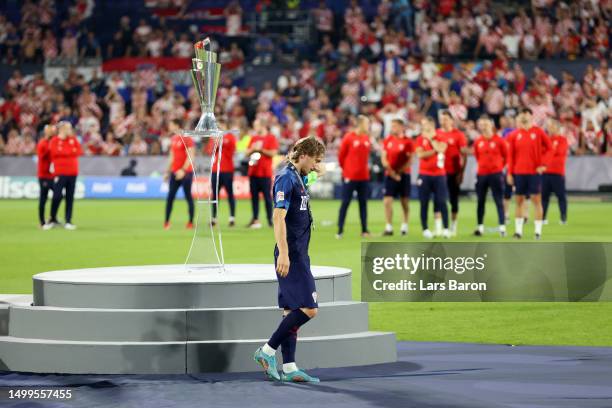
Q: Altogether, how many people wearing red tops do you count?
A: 12